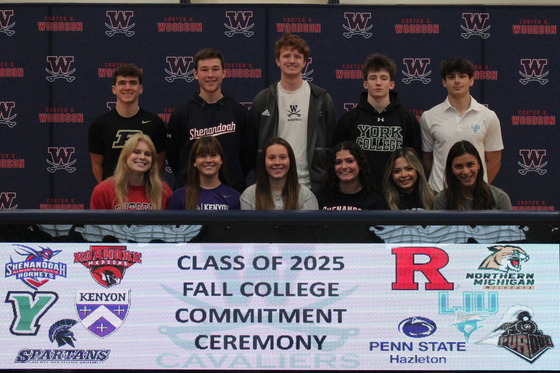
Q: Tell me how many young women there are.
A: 6